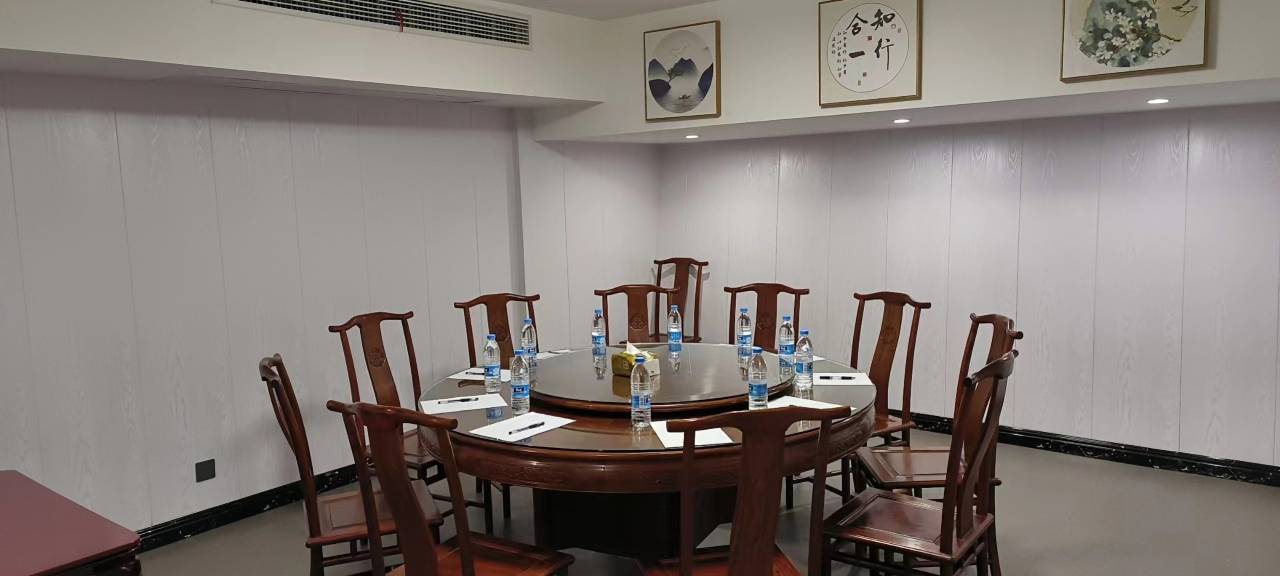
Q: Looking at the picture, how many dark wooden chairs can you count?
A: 11